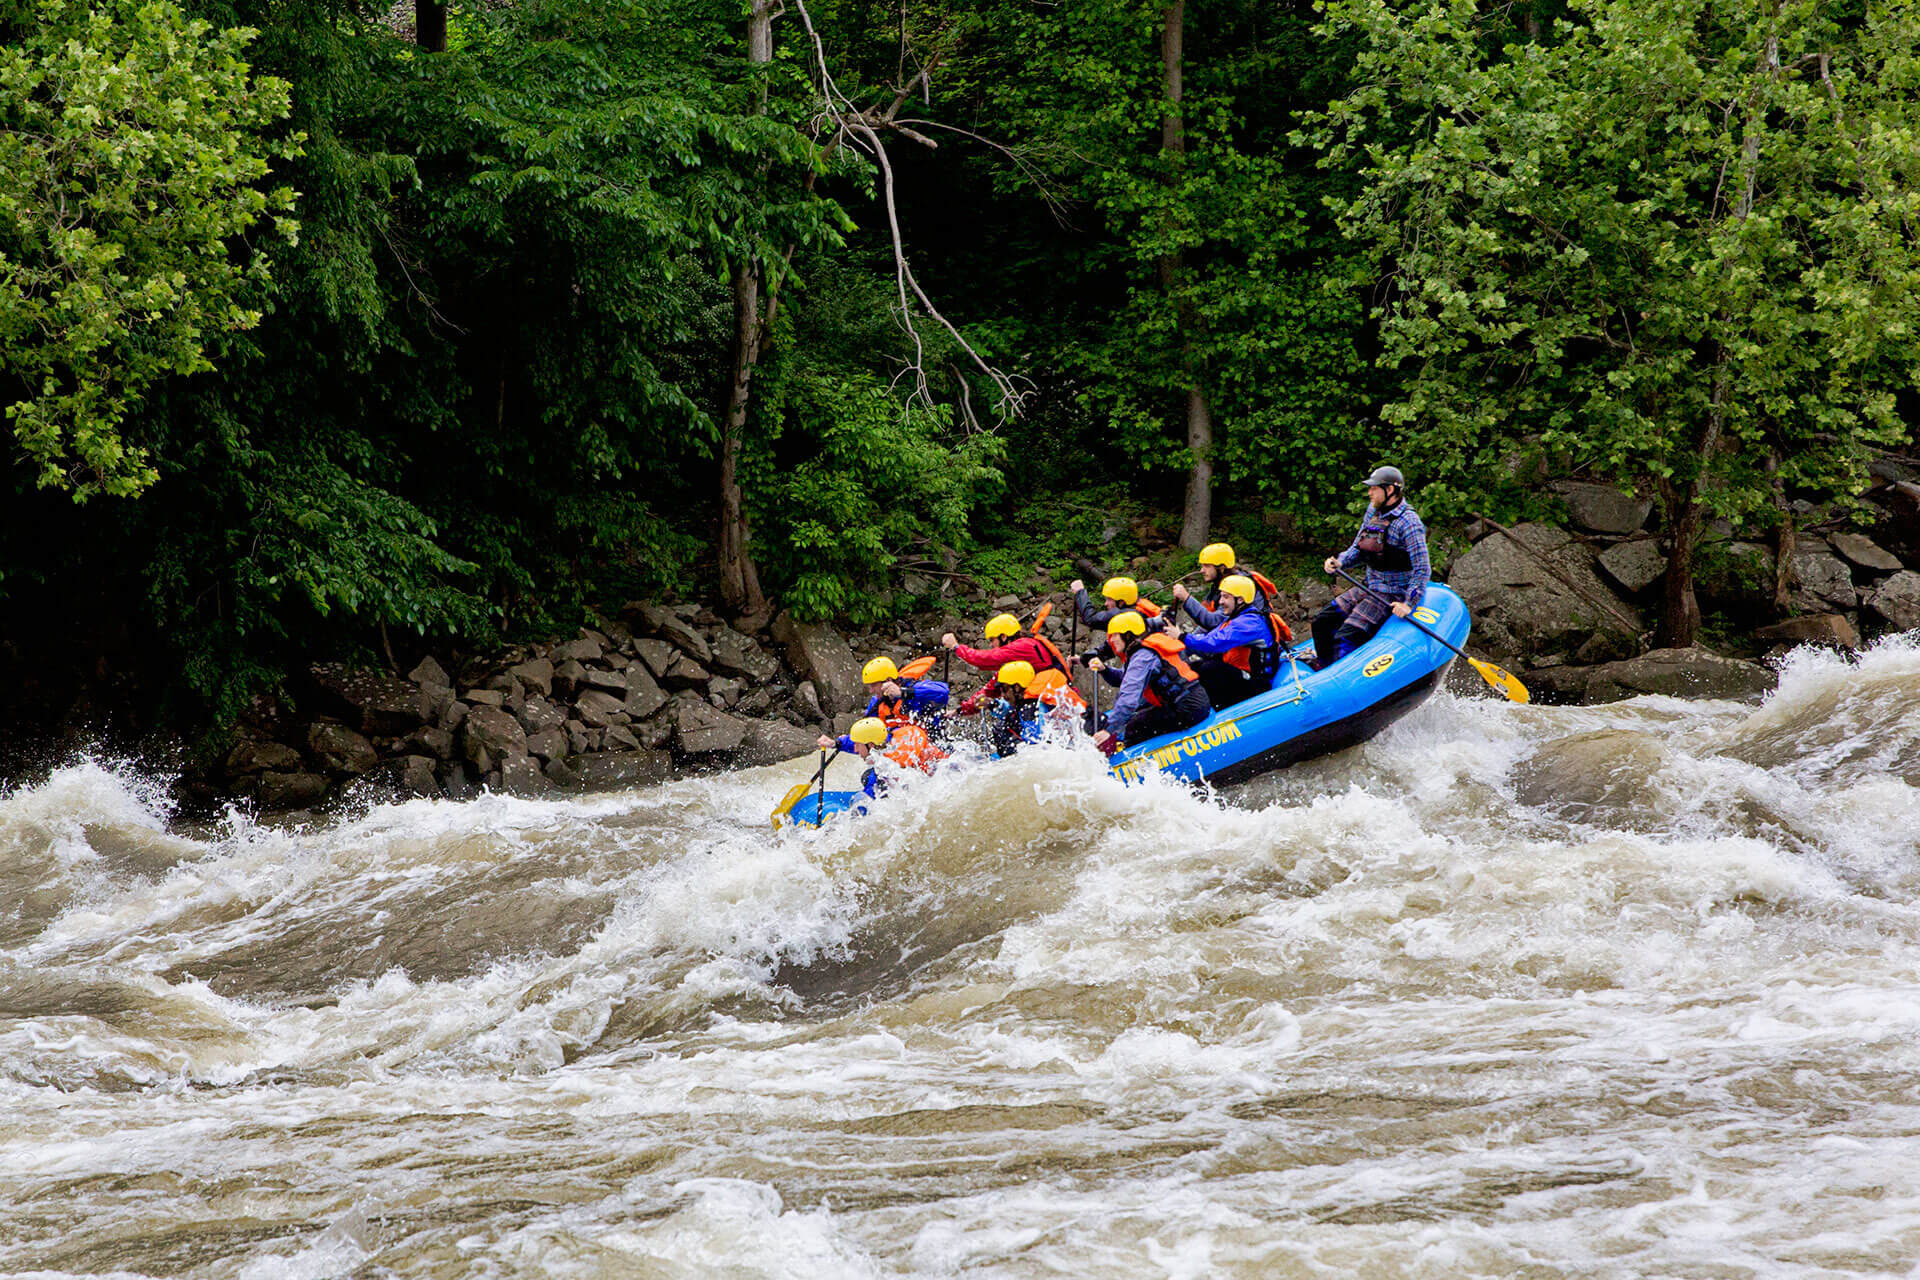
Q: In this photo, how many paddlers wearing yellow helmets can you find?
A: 8